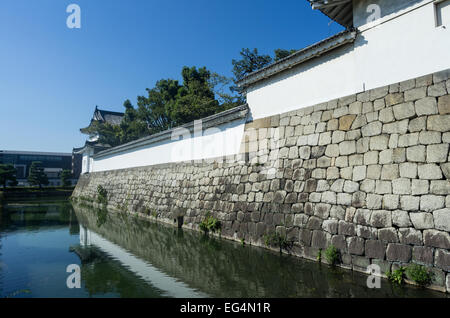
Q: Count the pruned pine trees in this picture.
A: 3